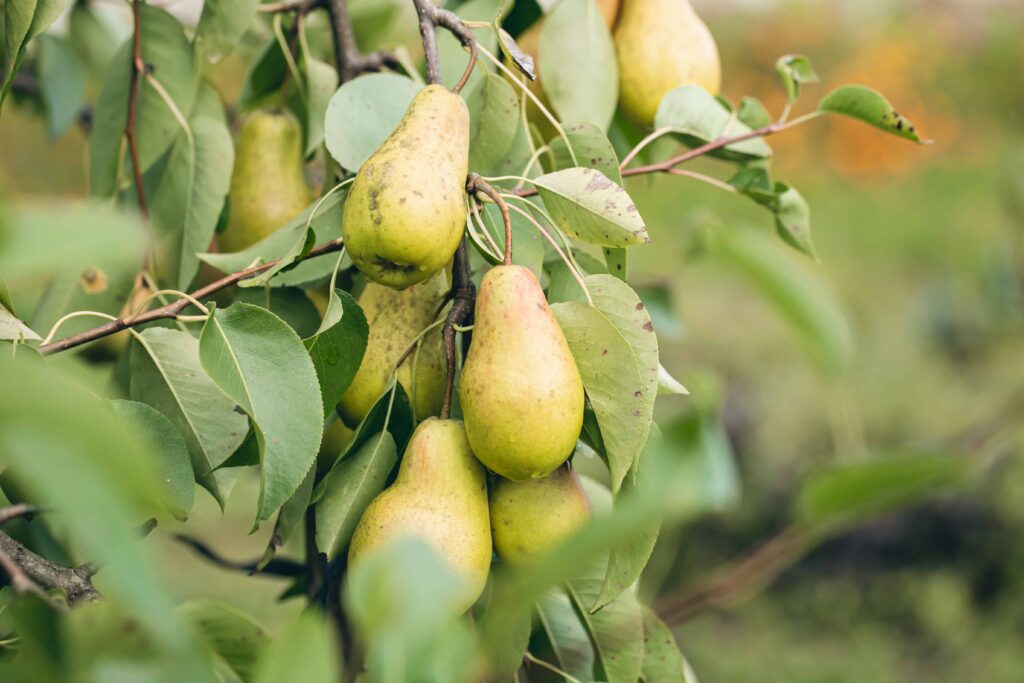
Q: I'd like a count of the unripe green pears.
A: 0